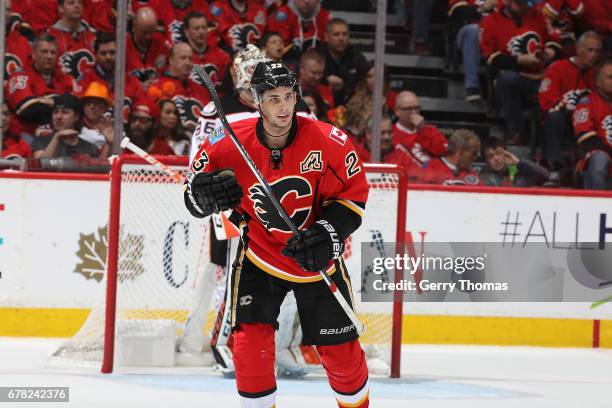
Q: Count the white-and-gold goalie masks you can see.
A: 1